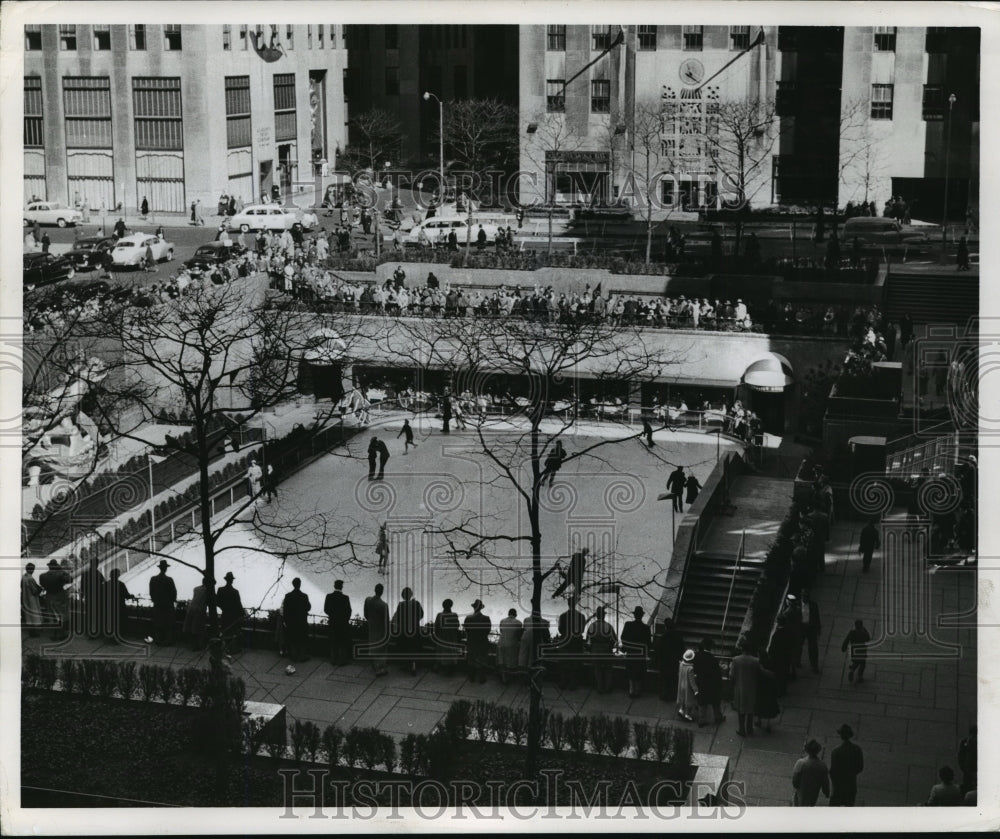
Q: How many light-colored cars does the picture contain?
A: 4